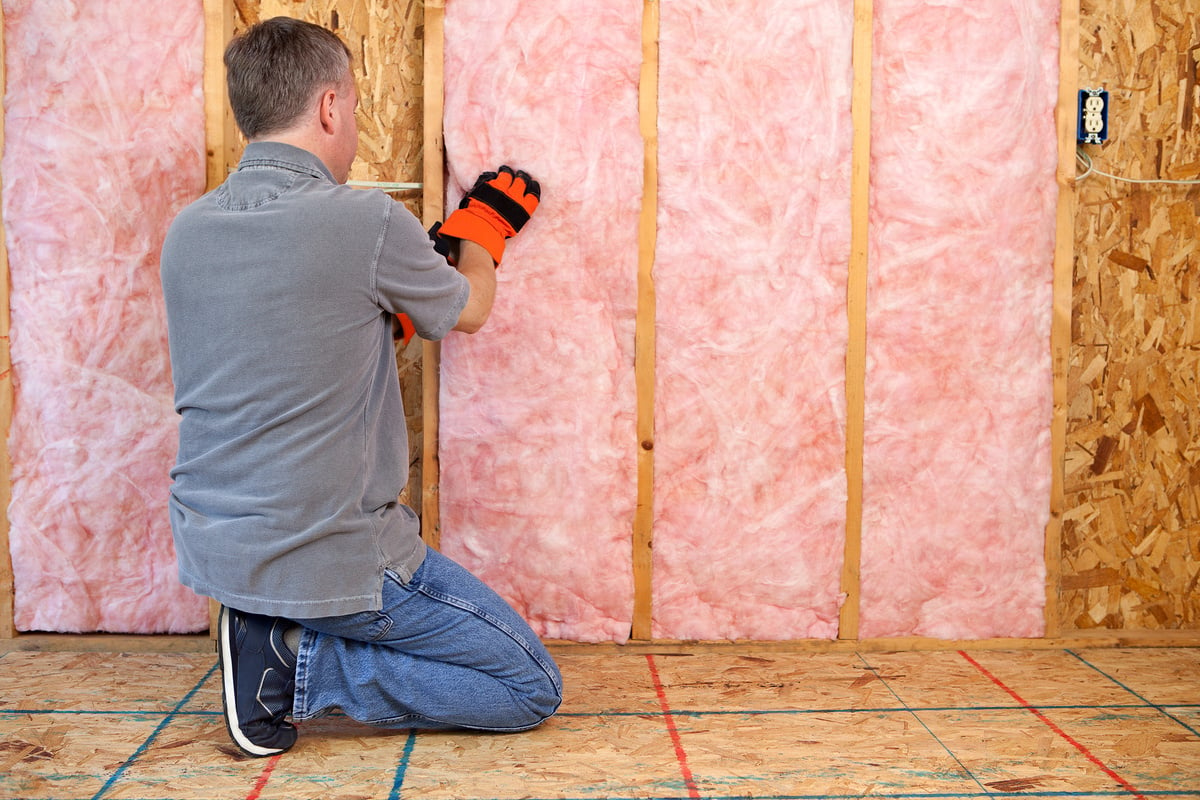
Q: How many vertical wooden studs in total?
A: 6